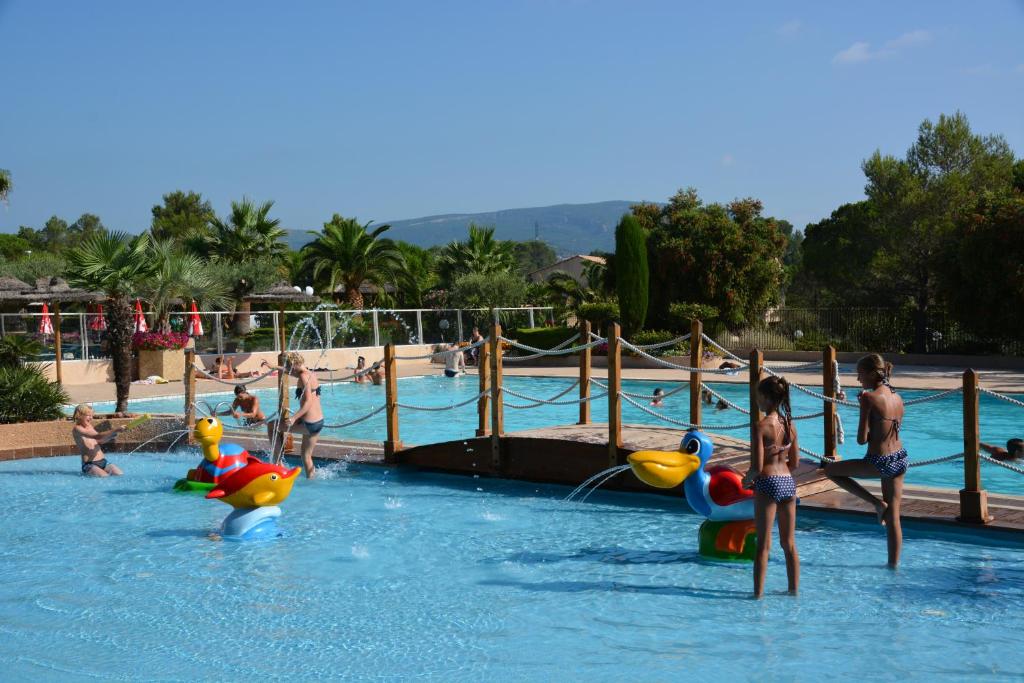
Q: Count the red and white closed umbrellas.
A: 4